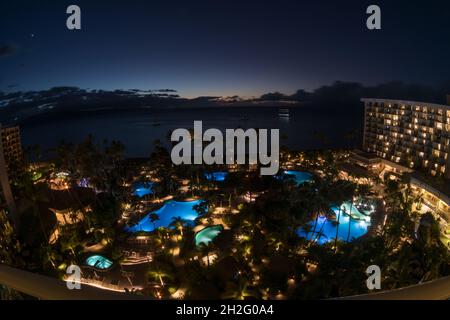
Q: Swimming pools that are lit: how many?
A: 7